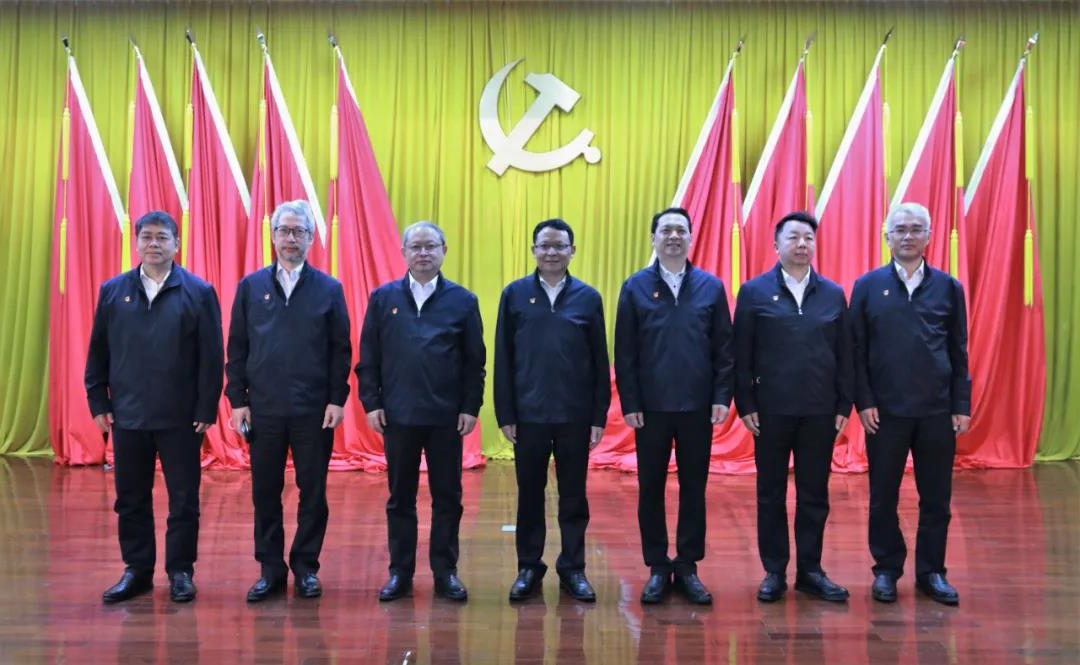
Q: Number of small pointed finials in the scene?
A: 10